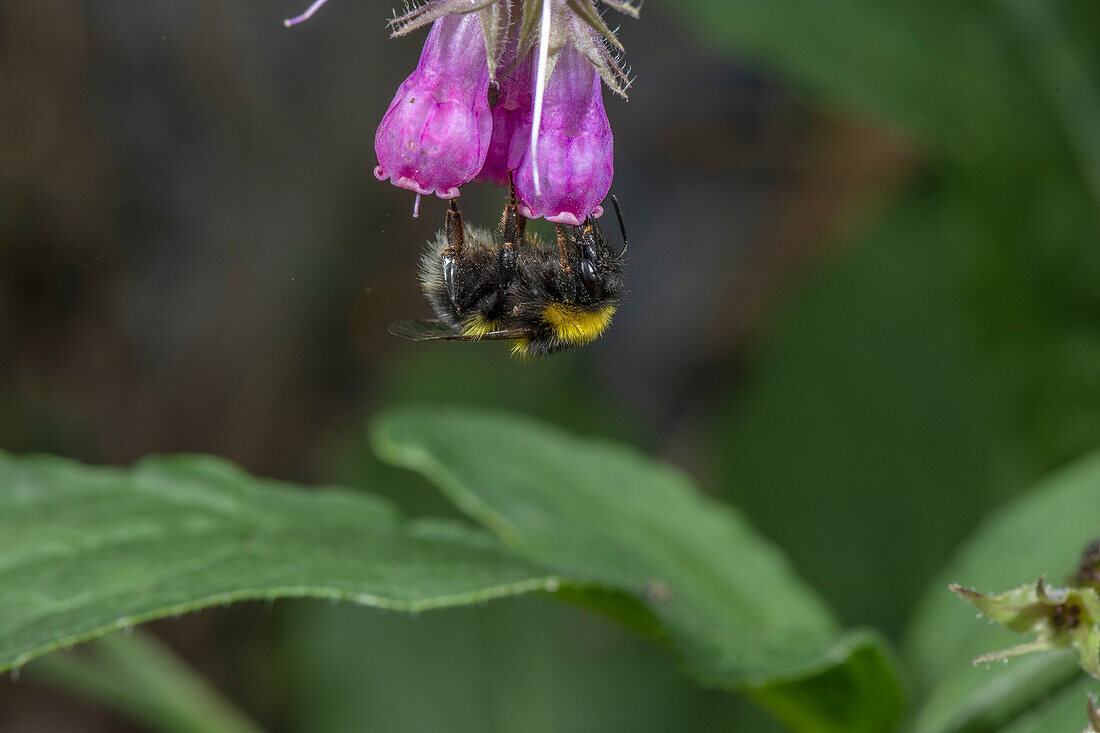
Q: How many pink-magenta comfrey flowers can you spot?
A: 3